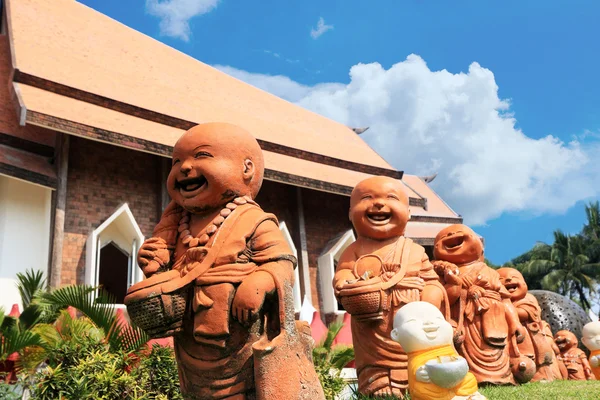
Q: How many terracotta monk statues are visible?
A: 5